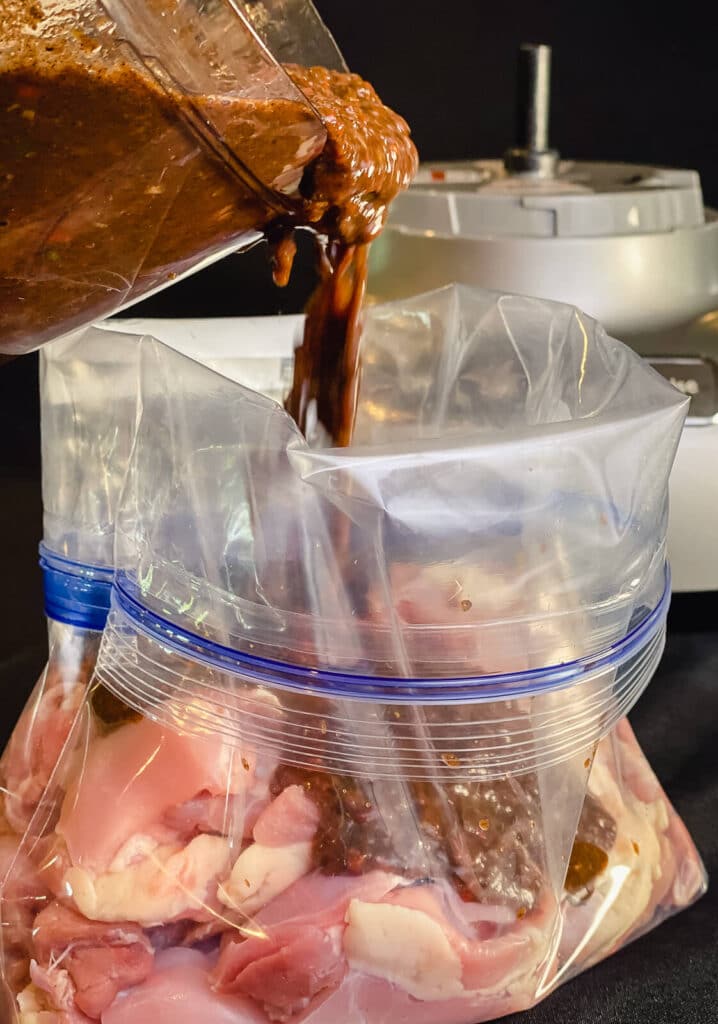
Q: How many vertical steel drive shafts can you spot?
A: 1